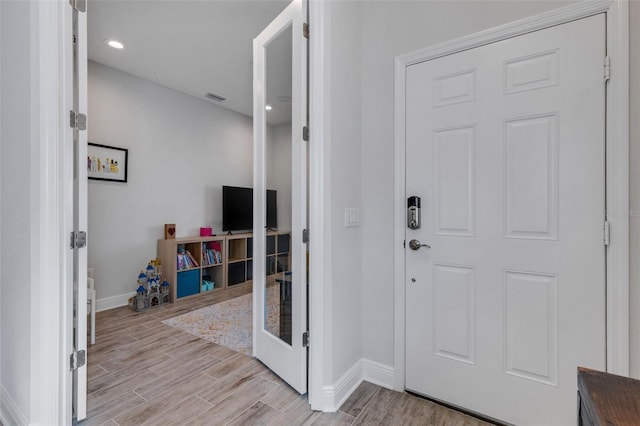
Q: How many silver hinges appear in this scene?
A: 8